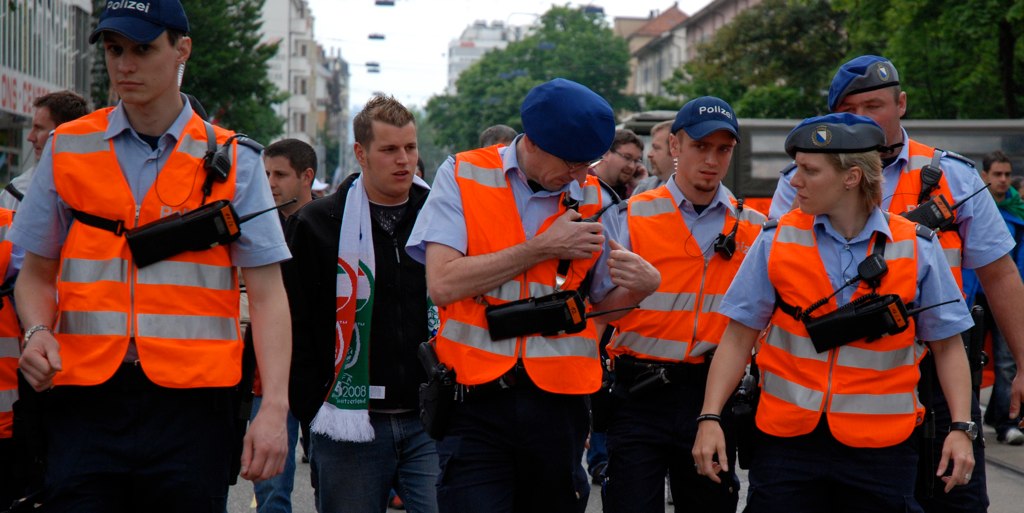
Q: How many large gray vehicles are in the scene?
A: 1